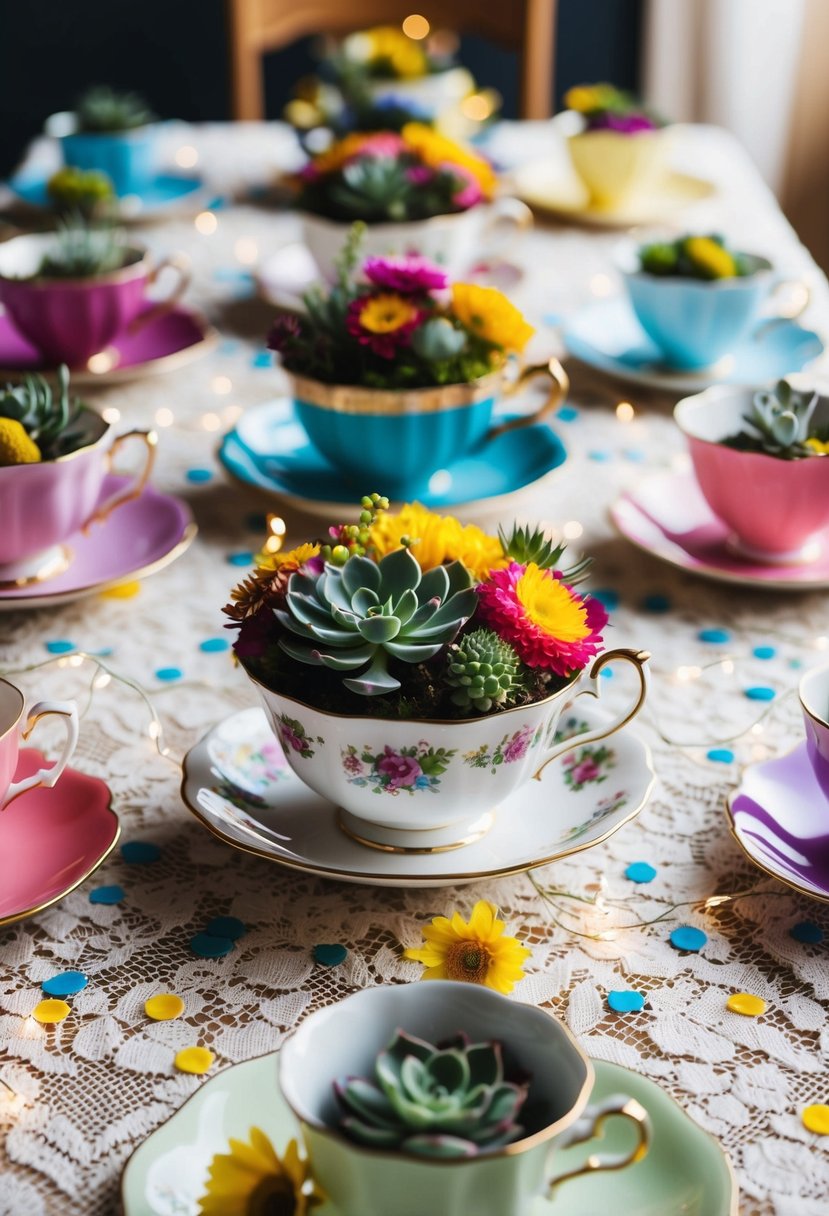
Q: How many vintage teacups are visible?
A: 13